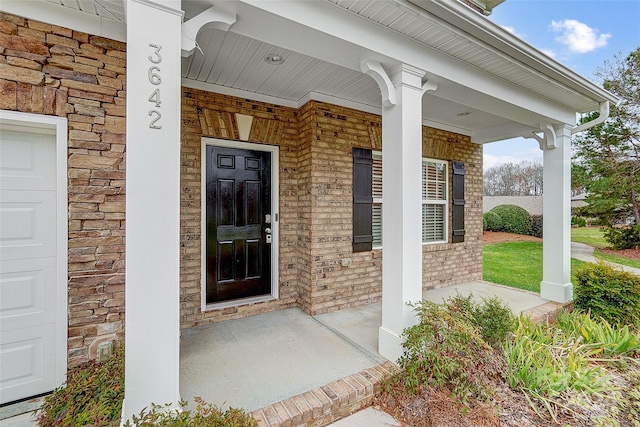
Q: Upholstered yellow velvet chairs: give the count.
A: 0